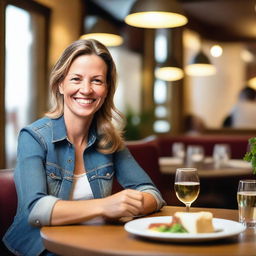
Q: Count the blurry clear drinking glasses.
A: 3